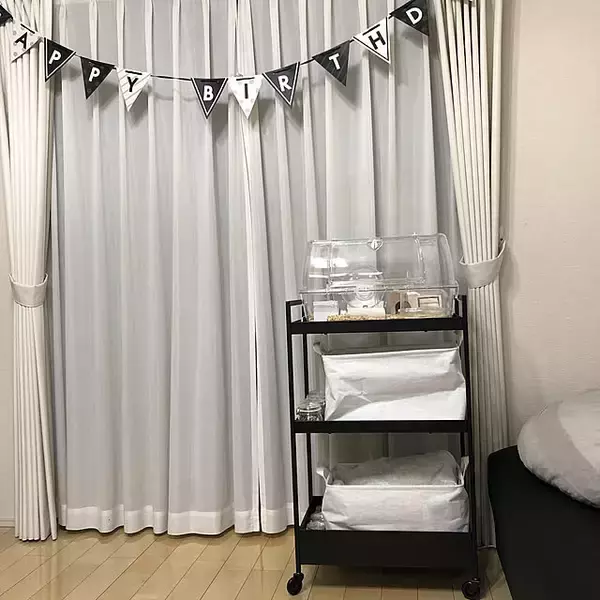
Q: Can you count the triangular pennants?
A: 11